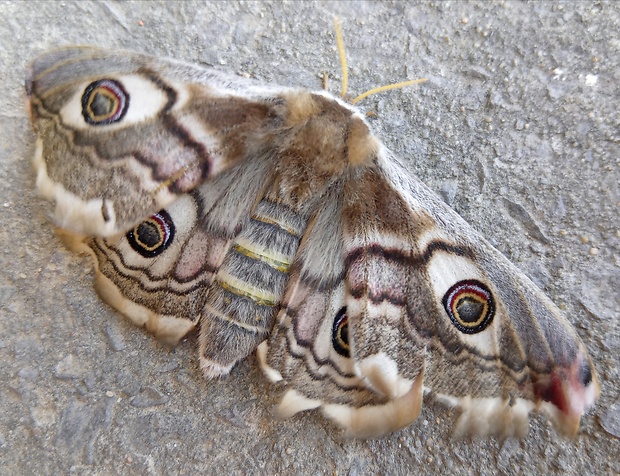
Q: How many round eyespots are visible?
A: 4